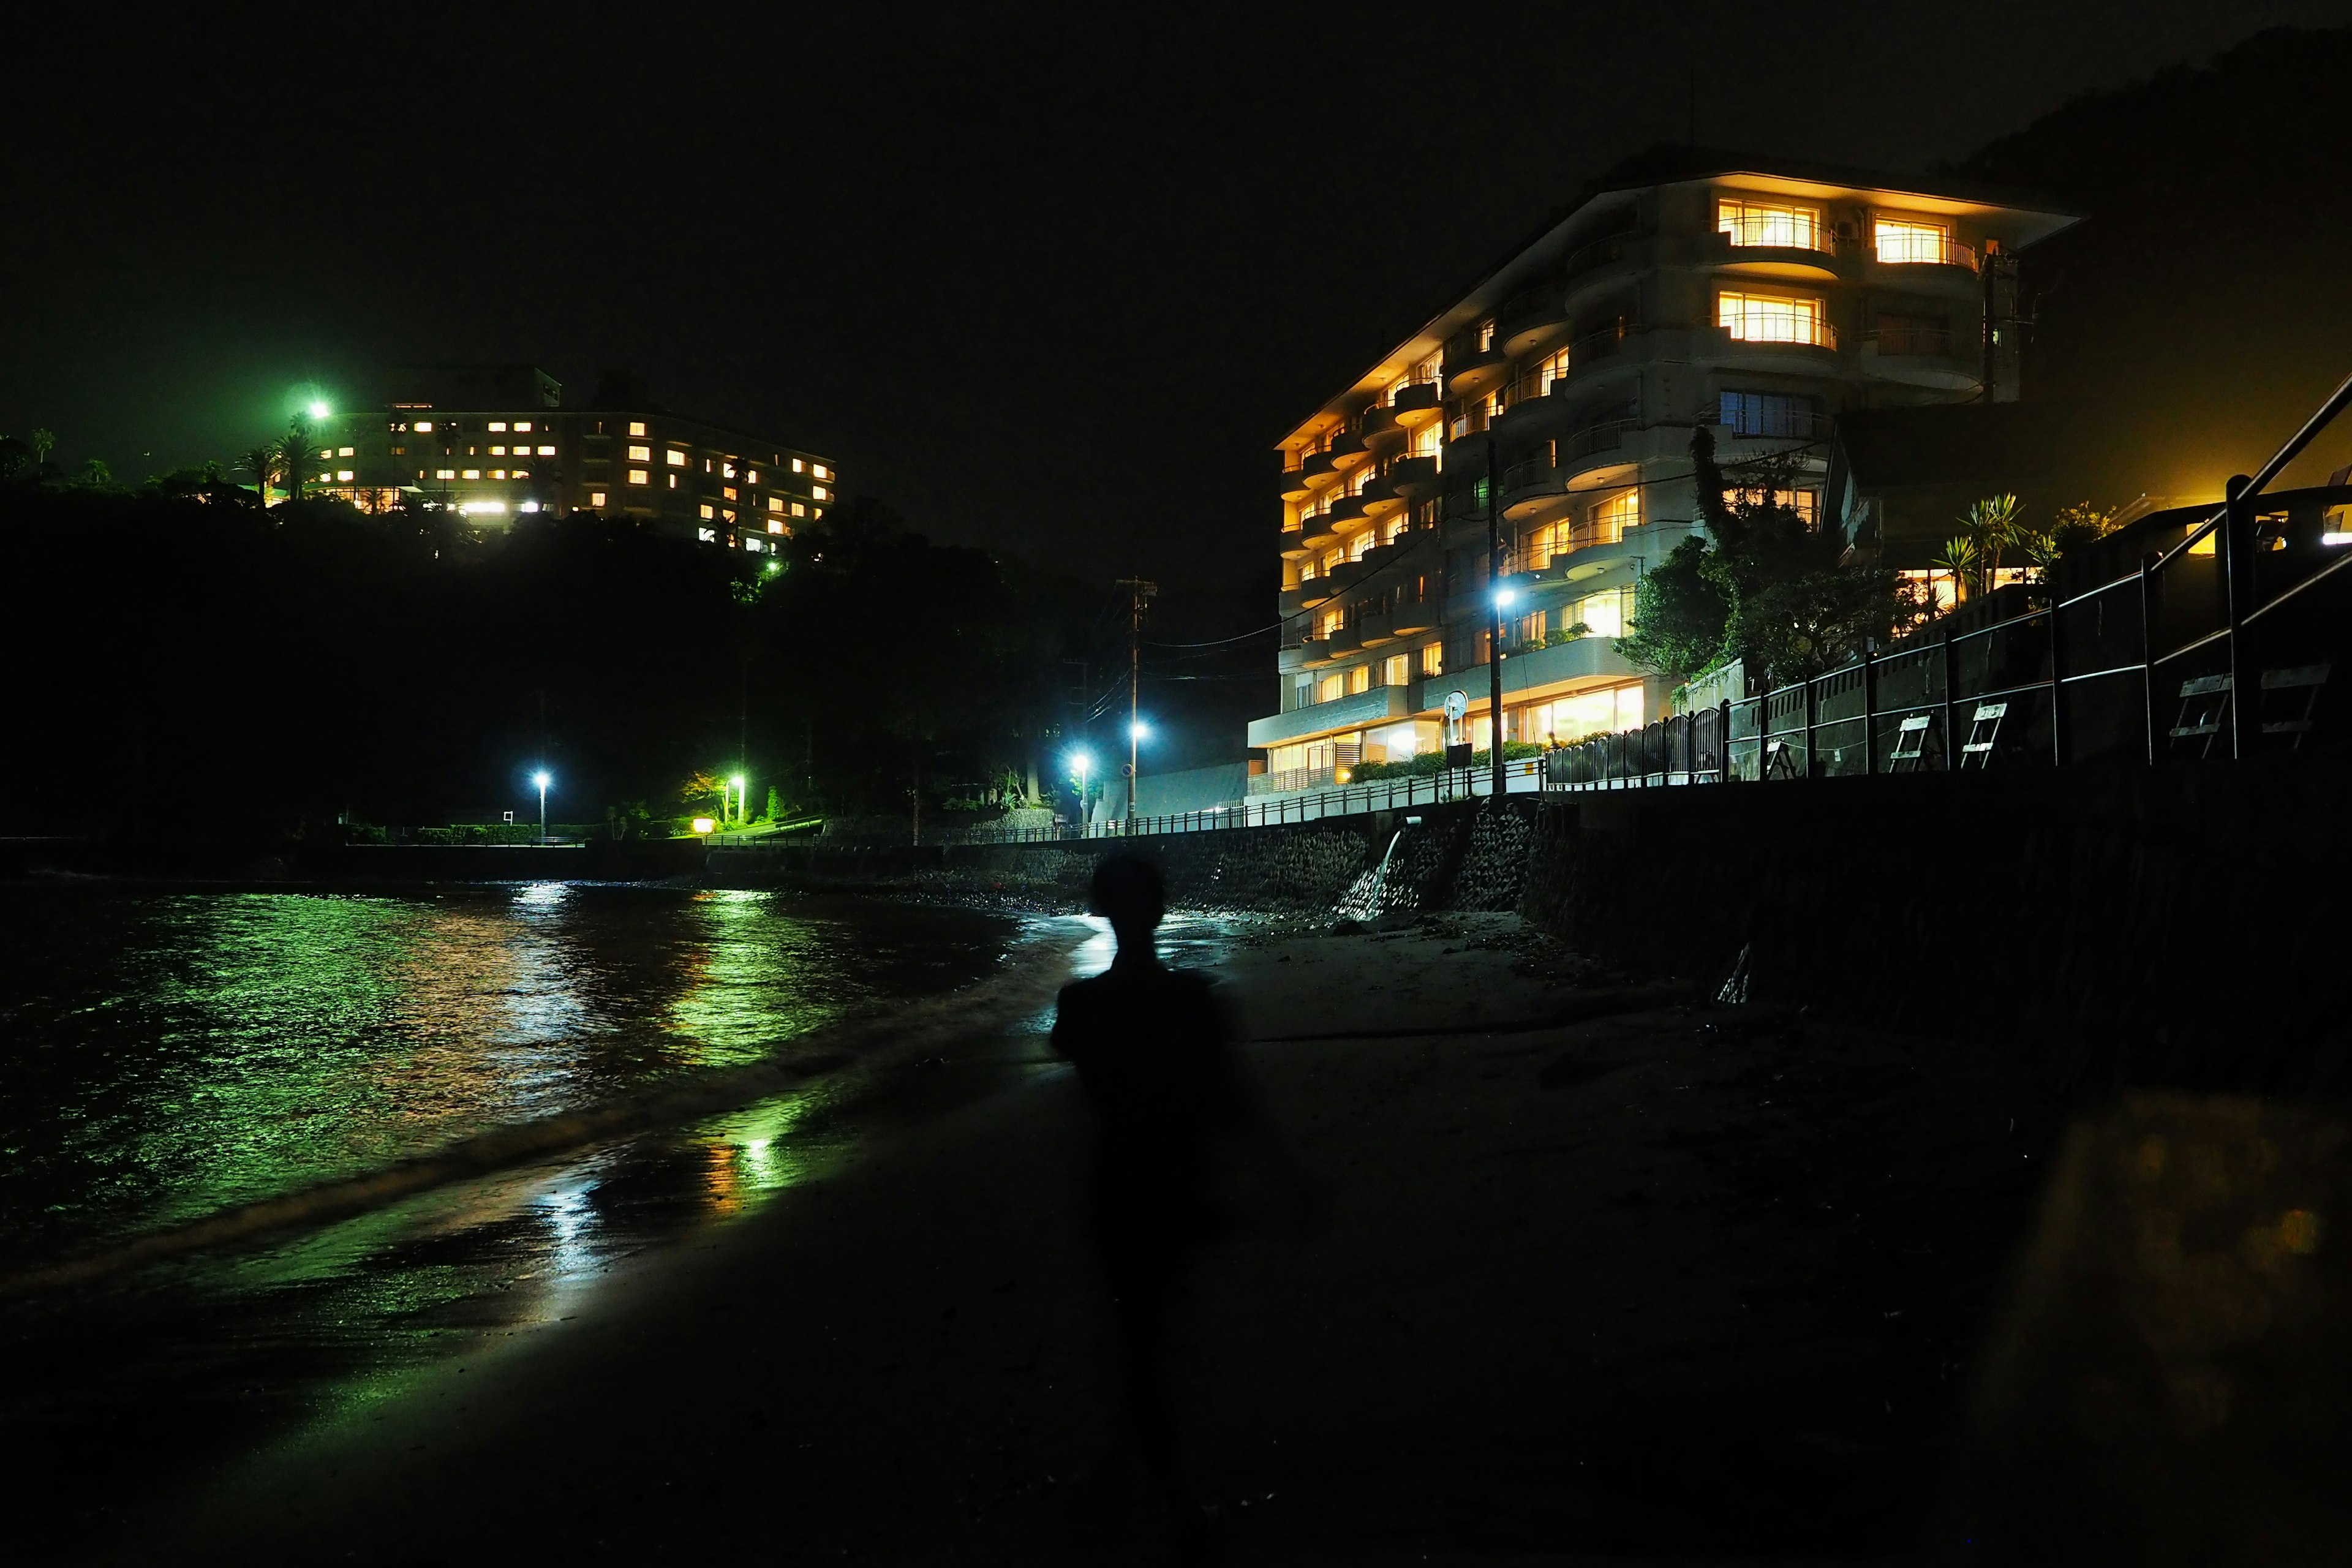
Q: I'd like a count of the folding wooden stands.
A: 5